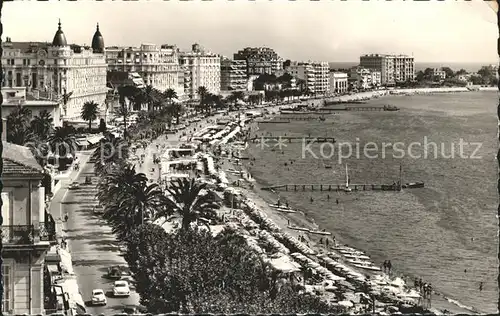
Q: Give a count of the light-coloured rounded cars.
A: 2